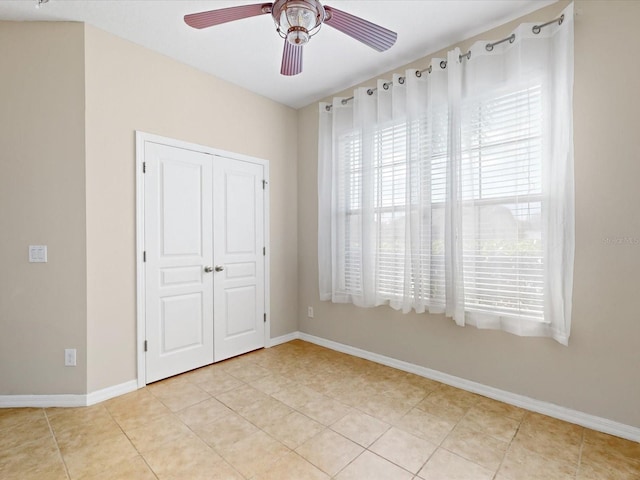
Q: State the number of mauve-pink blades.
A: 3